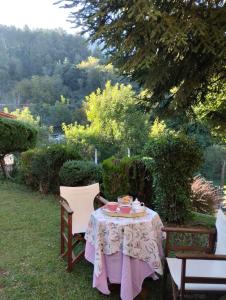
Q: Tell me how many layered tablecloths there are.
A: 2